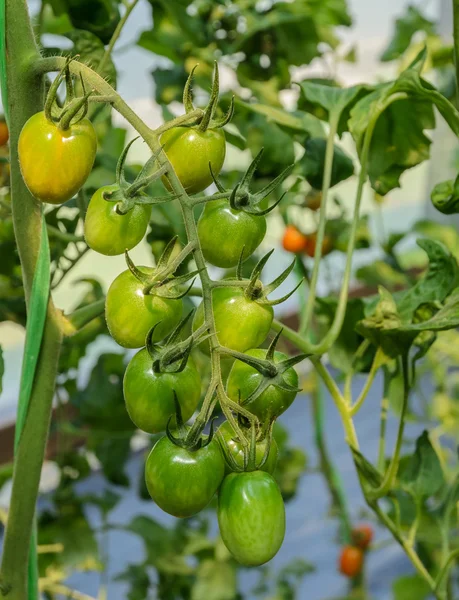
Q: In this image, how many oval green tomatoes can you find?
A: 10